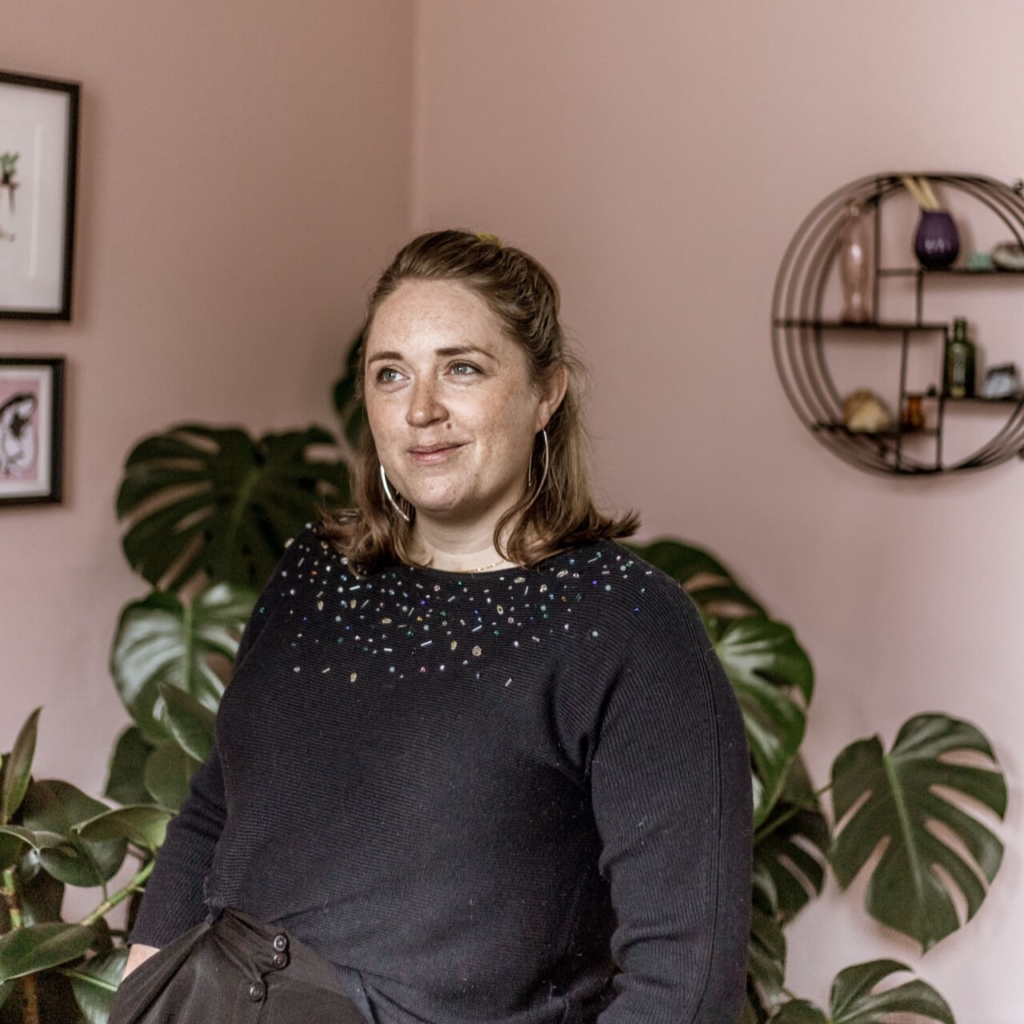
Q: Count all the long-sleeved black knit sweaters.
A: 1